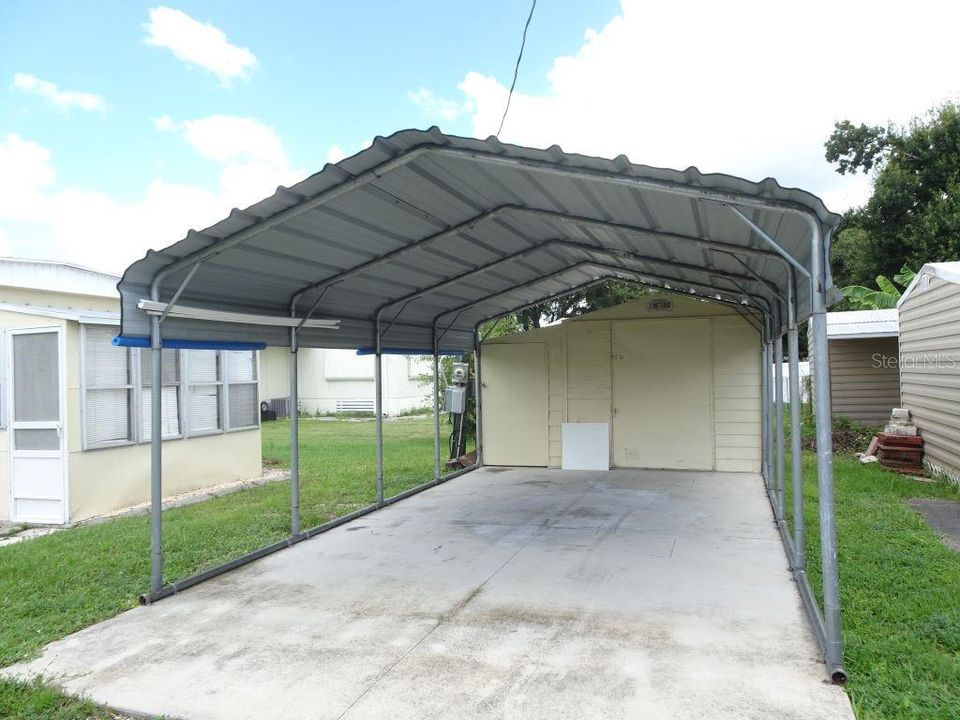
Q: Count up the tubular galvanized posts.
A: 10